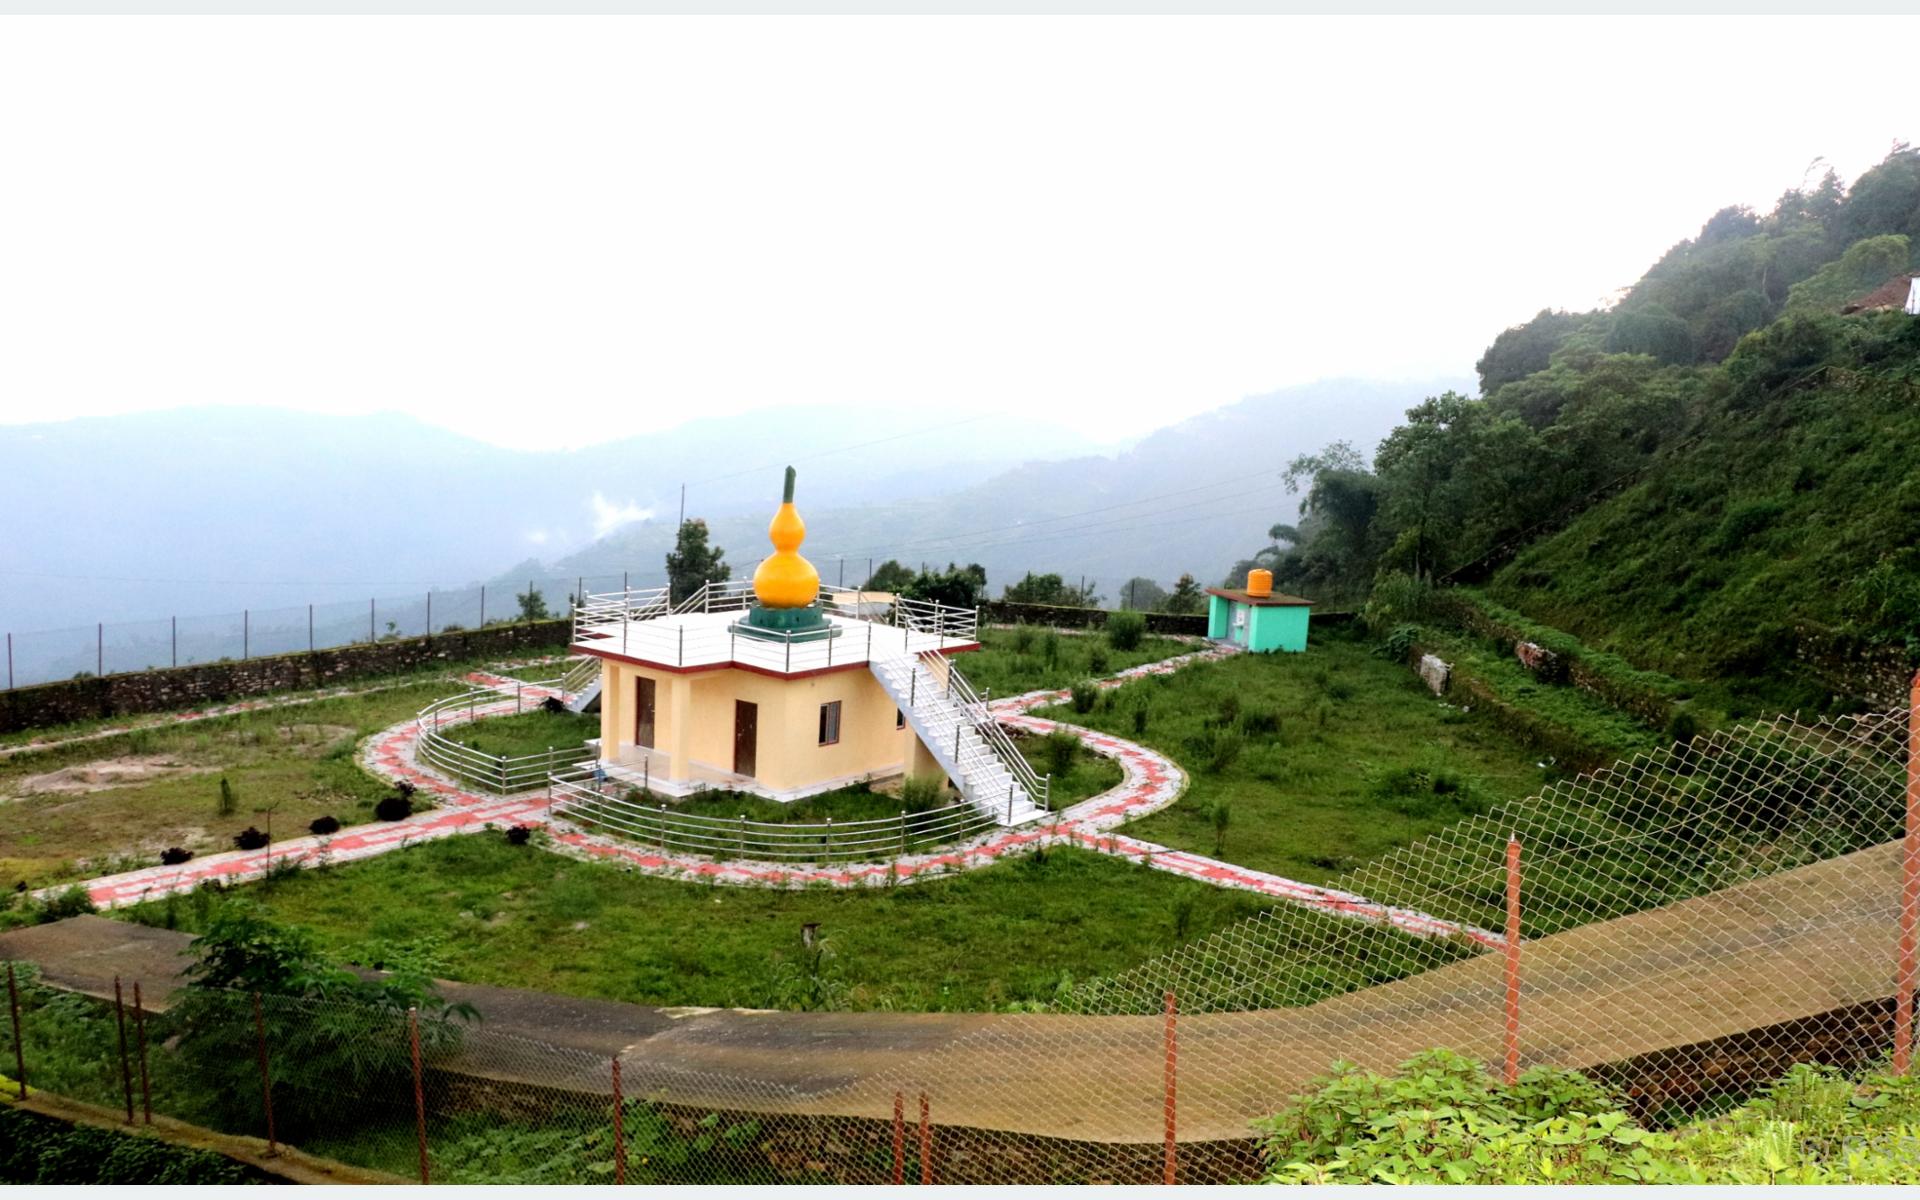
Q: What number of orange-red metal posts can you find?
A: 11